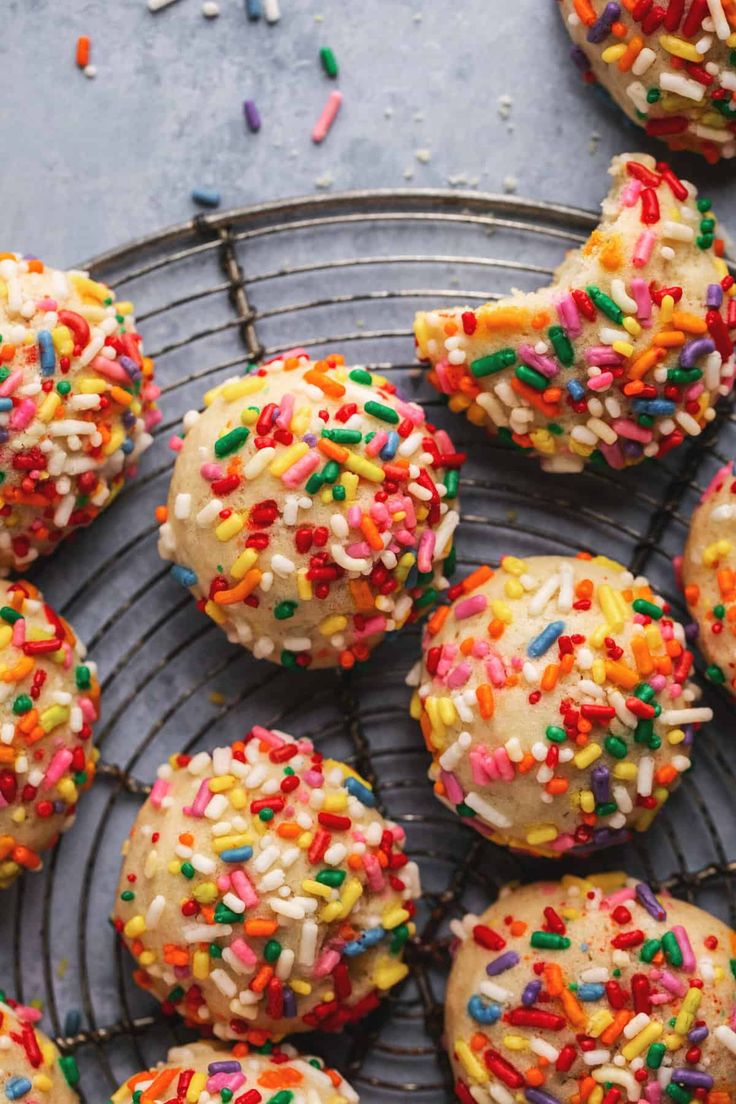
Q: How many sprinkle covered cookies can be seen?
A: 11